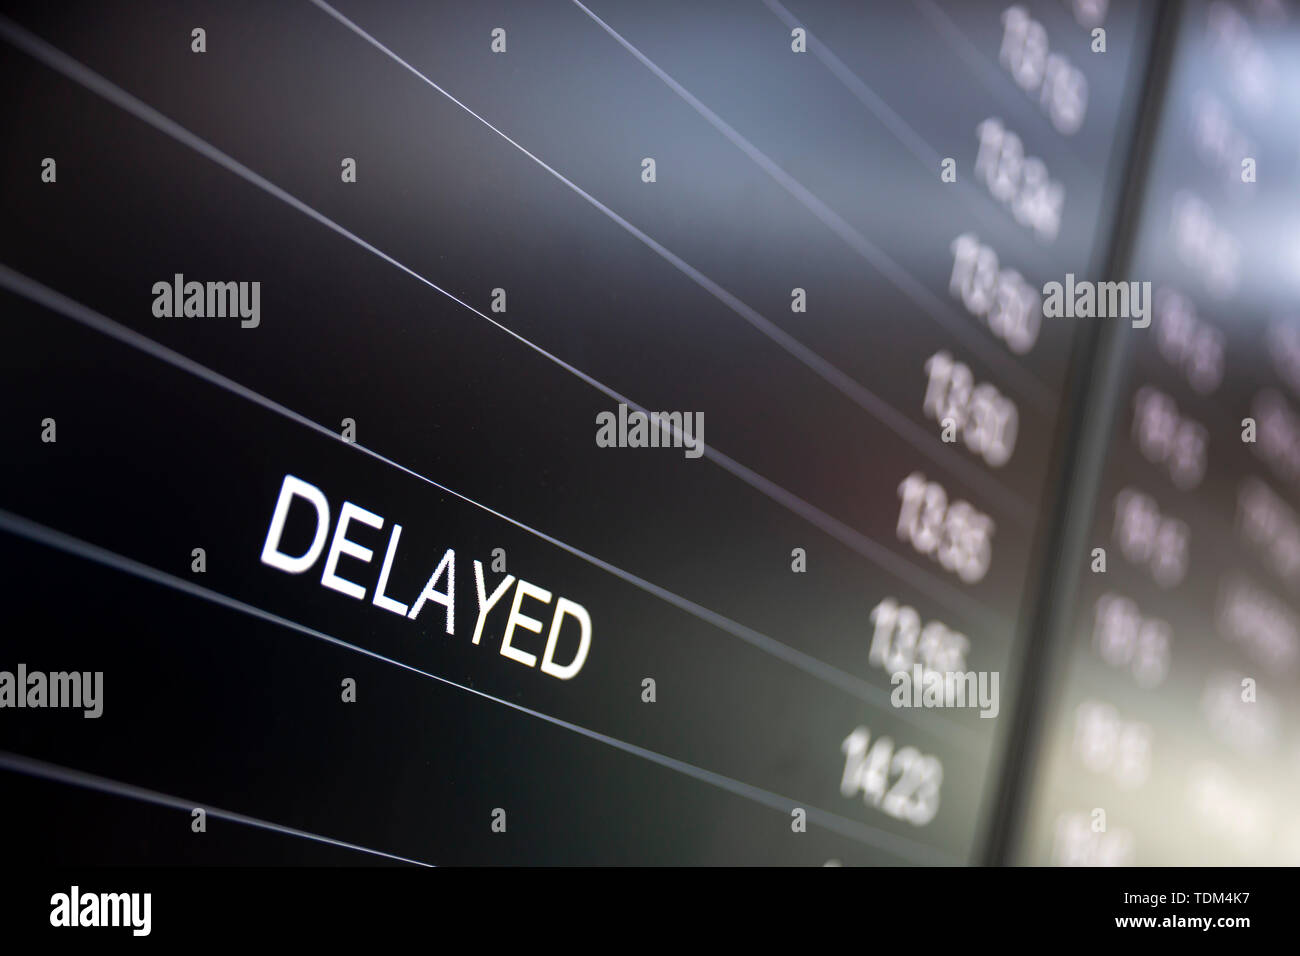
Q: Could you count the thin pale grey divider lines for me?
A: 8